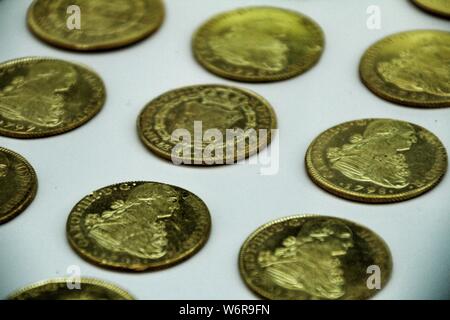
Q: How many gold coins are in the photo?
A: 11